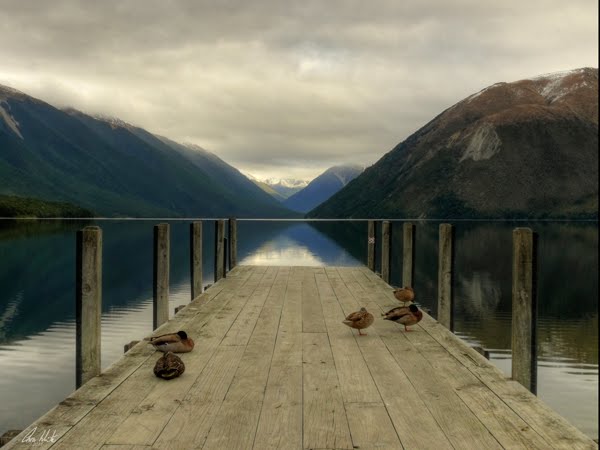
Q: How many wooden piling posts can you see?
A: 10